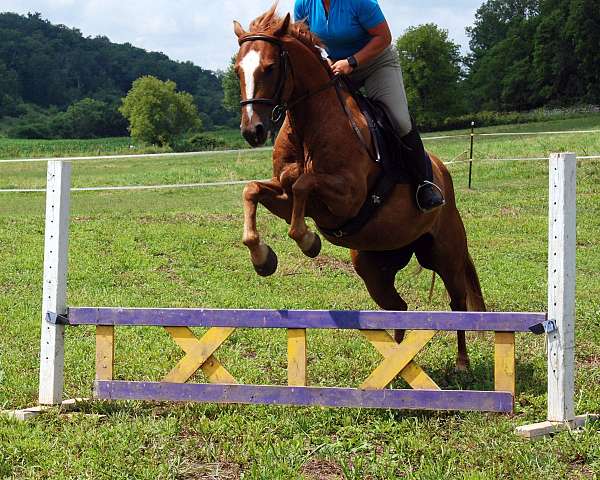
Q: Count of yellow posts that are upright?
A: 3